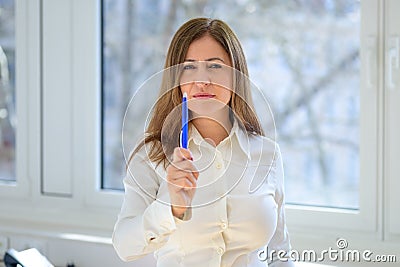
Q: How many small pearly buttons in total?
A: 3